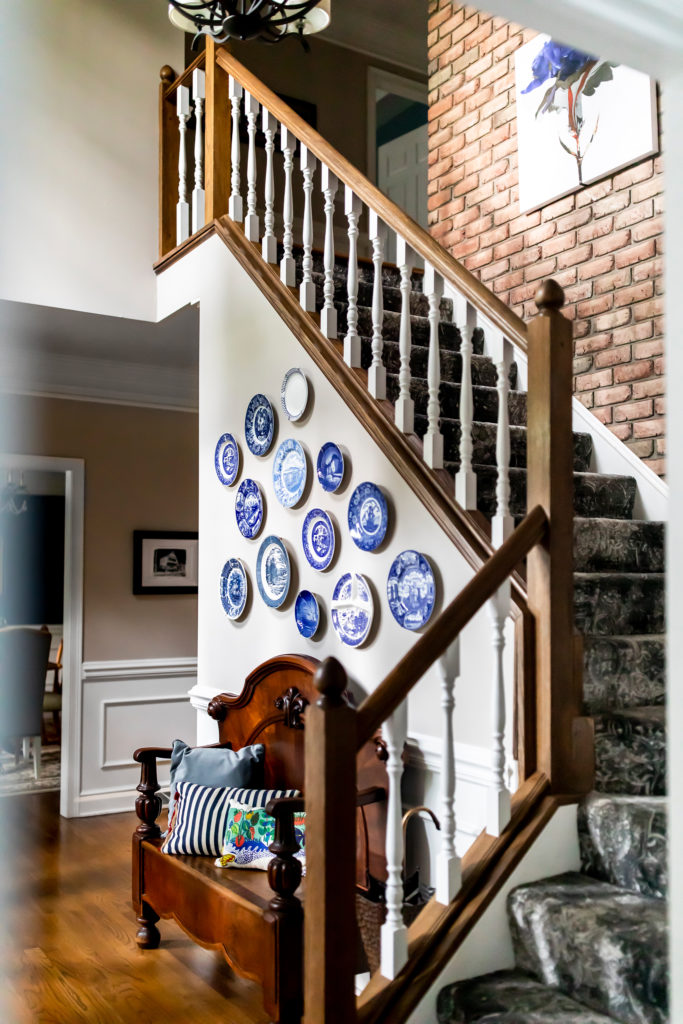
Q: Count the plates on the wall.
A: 13